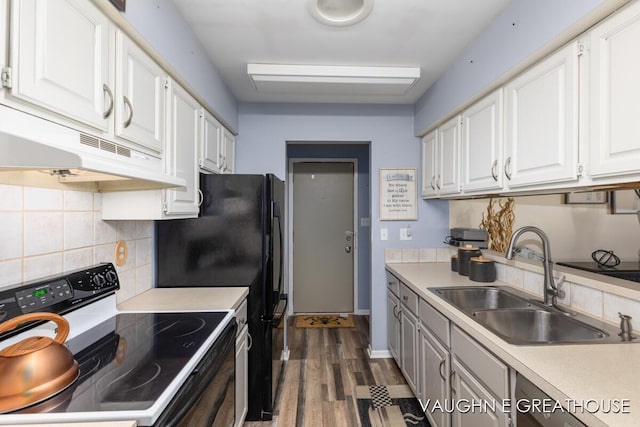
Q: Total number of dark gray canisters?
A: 3